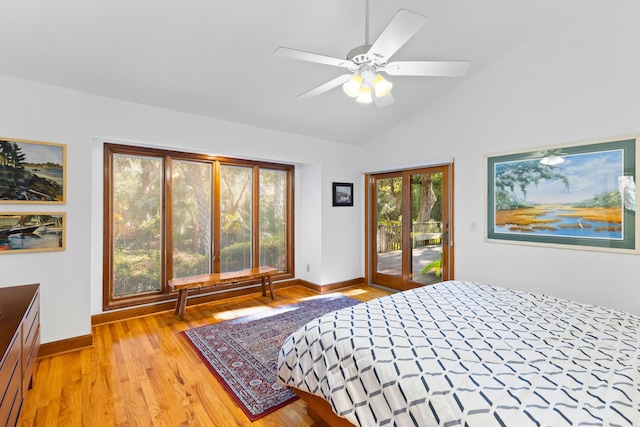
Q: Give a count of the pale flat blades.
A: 5